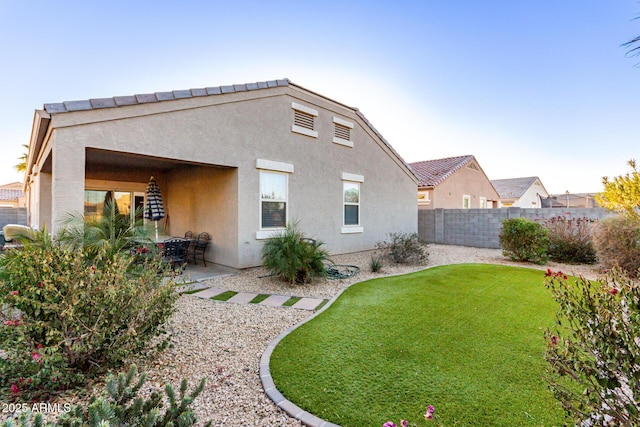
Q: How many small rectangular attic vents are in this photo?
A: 2